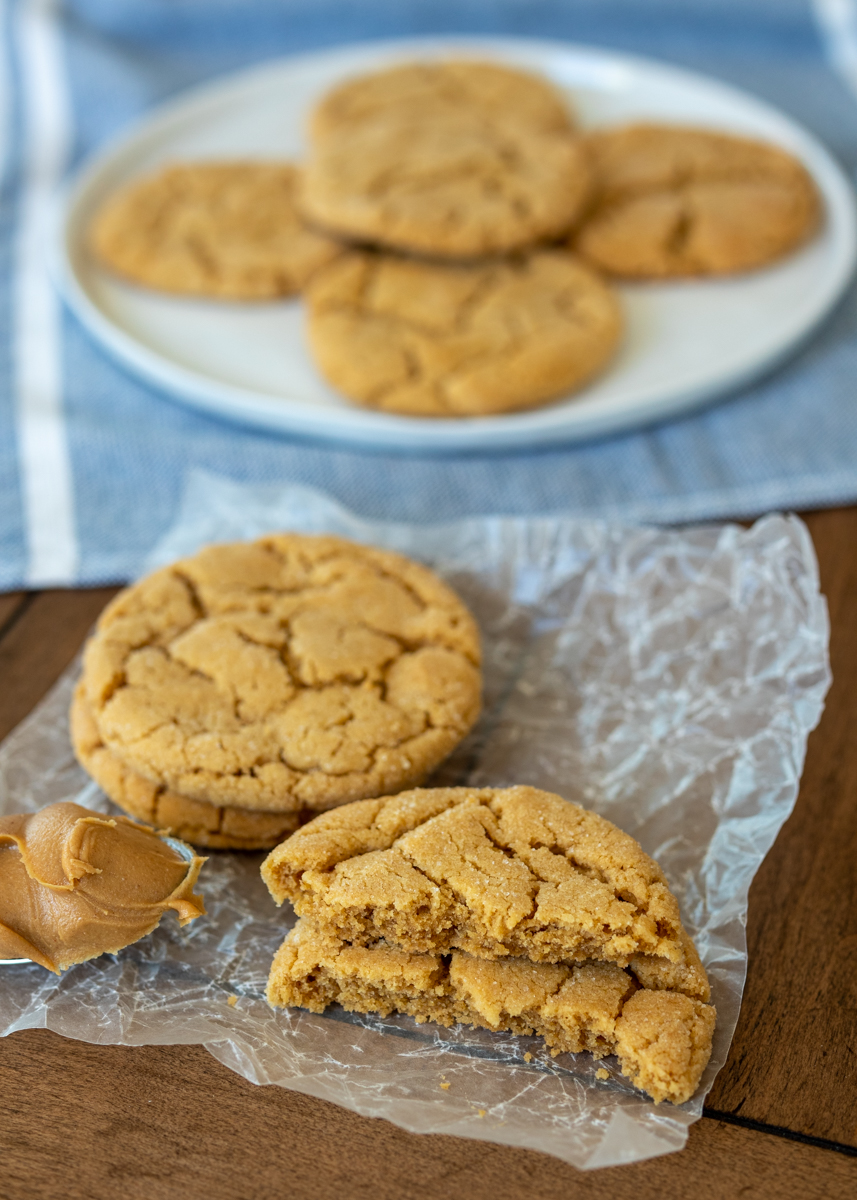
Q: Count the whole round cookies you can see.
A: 7